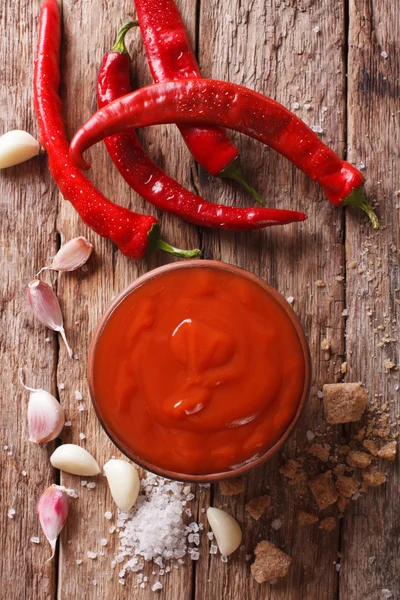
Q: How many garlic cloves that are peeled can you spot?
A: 4